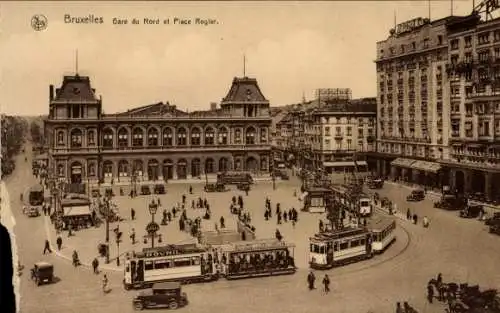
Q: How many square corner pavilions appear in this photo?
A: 2